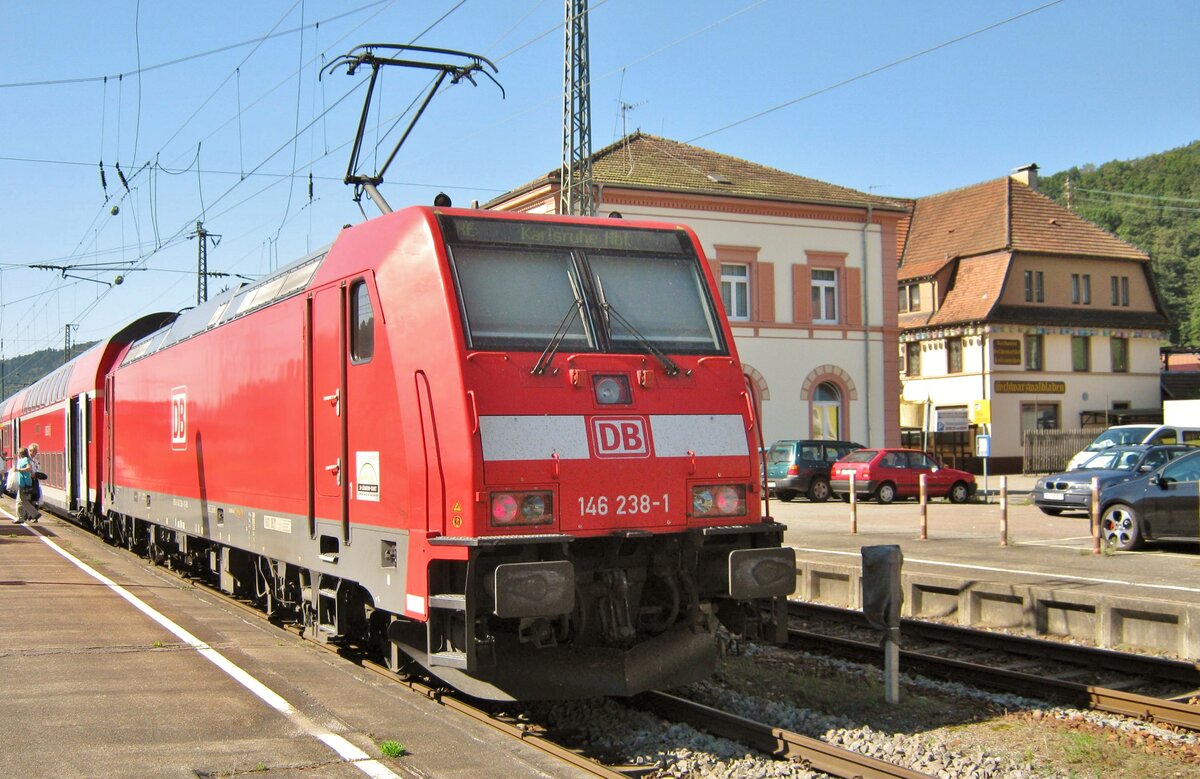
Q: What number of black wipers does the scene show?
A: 2